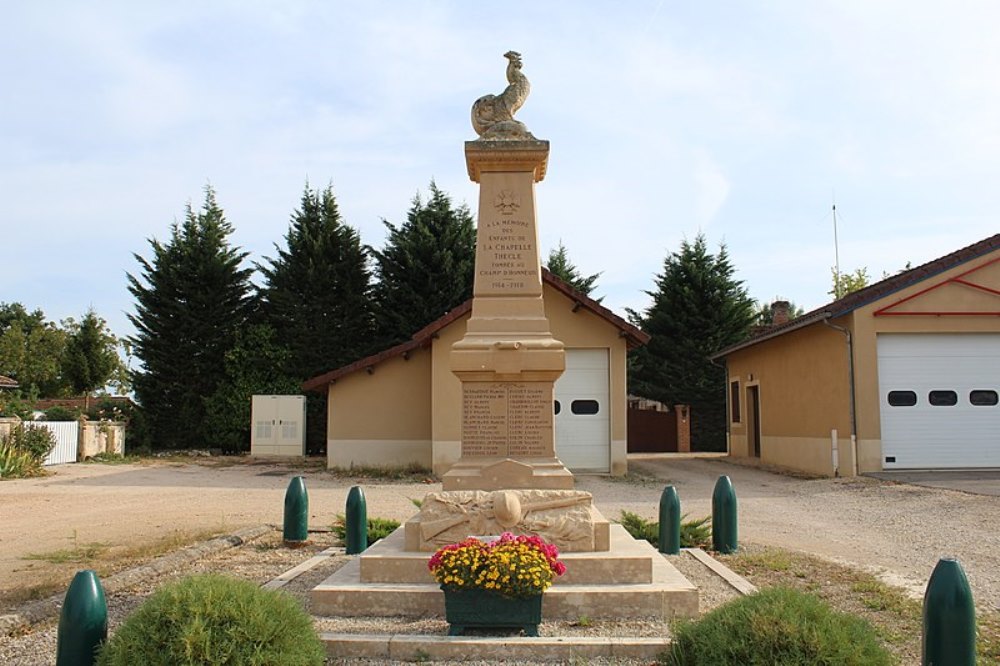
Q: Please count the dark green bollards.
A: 6